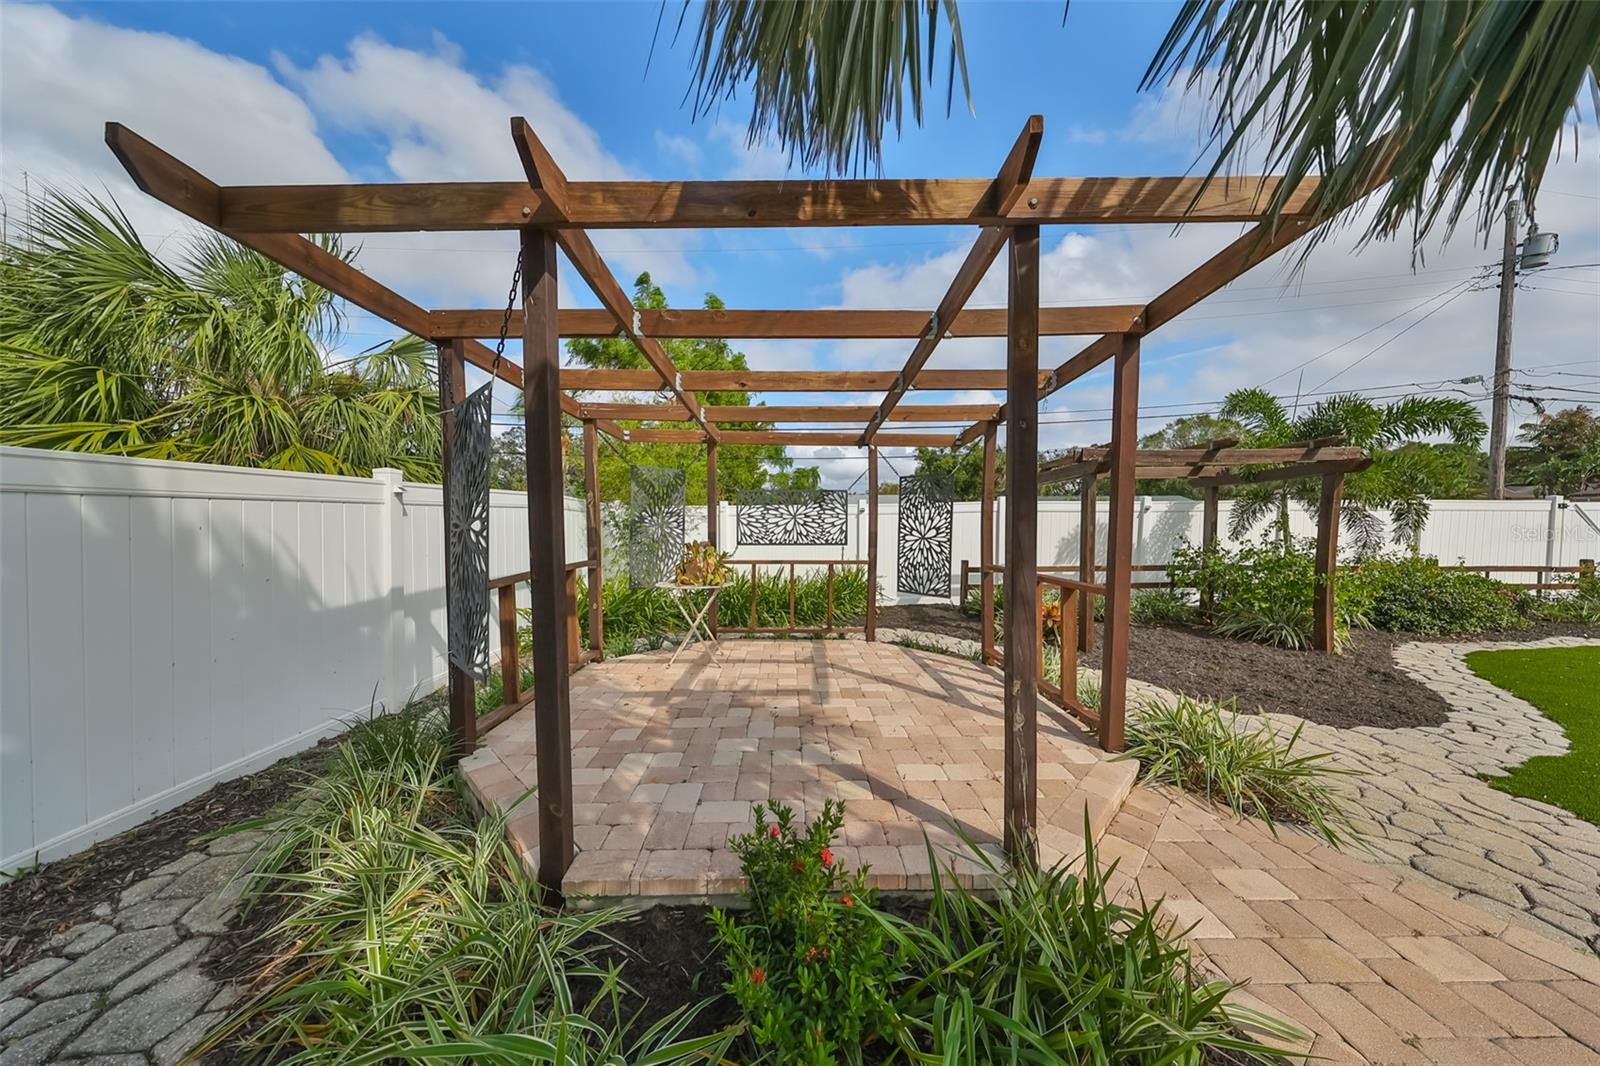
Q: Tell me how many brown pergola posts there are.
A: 11